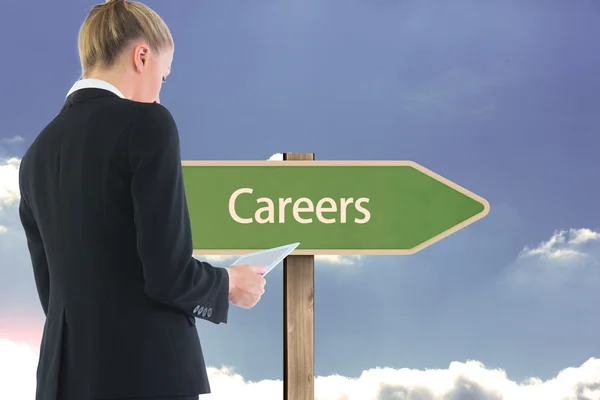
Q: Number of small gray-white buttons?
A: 4